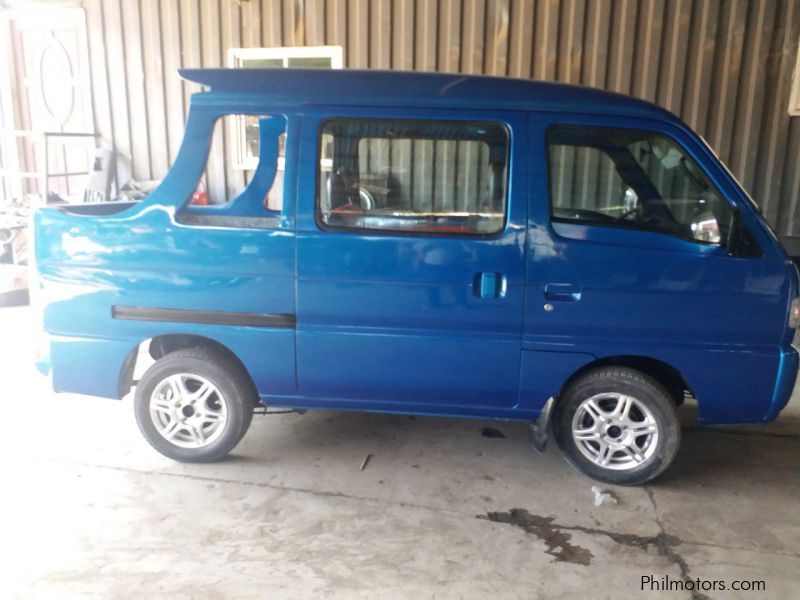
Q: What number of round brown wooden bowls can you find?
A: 0